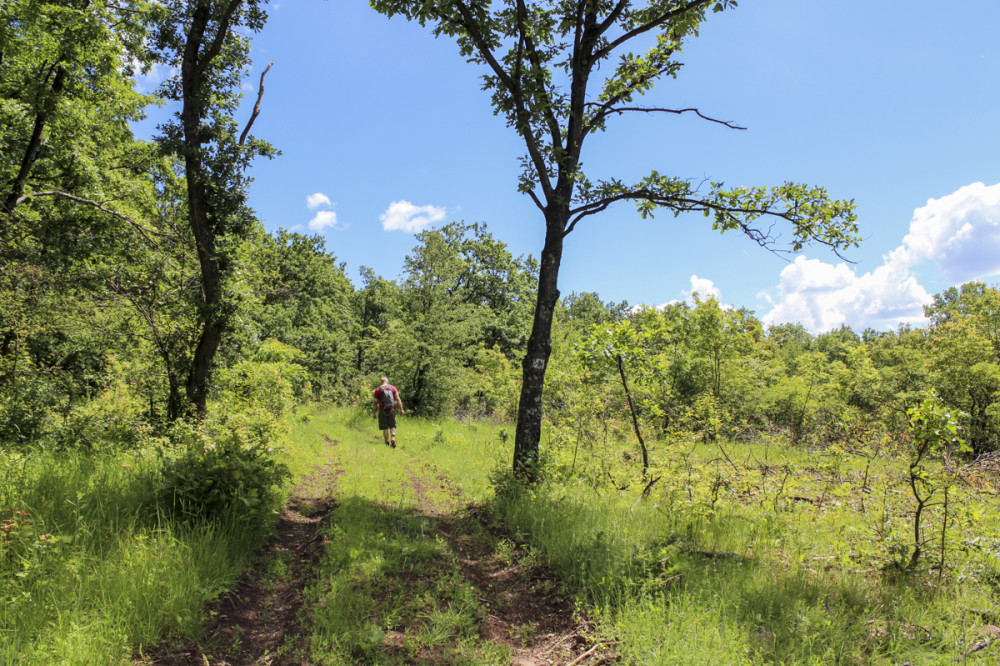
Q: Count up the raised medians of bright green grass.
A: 1